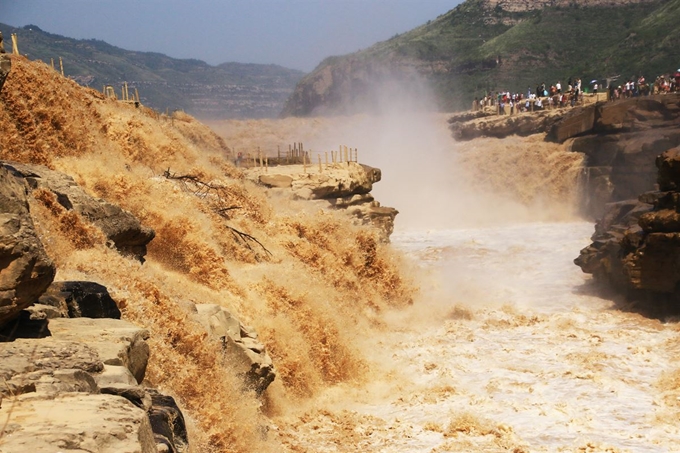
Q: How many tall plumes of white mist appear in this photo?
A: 1